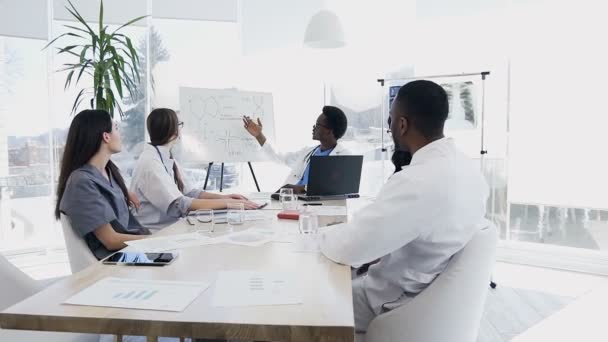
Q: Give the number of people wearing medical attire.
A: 4